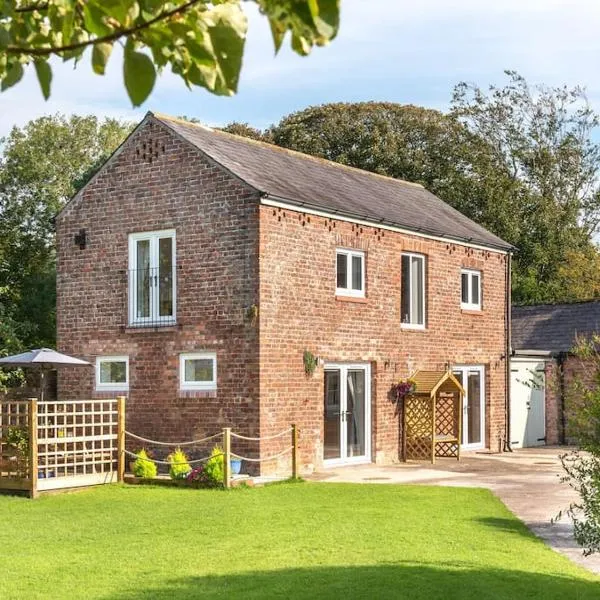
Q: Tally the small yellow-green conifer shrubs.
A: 3